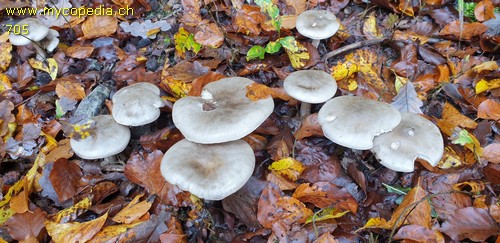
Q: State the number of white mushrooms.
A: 10